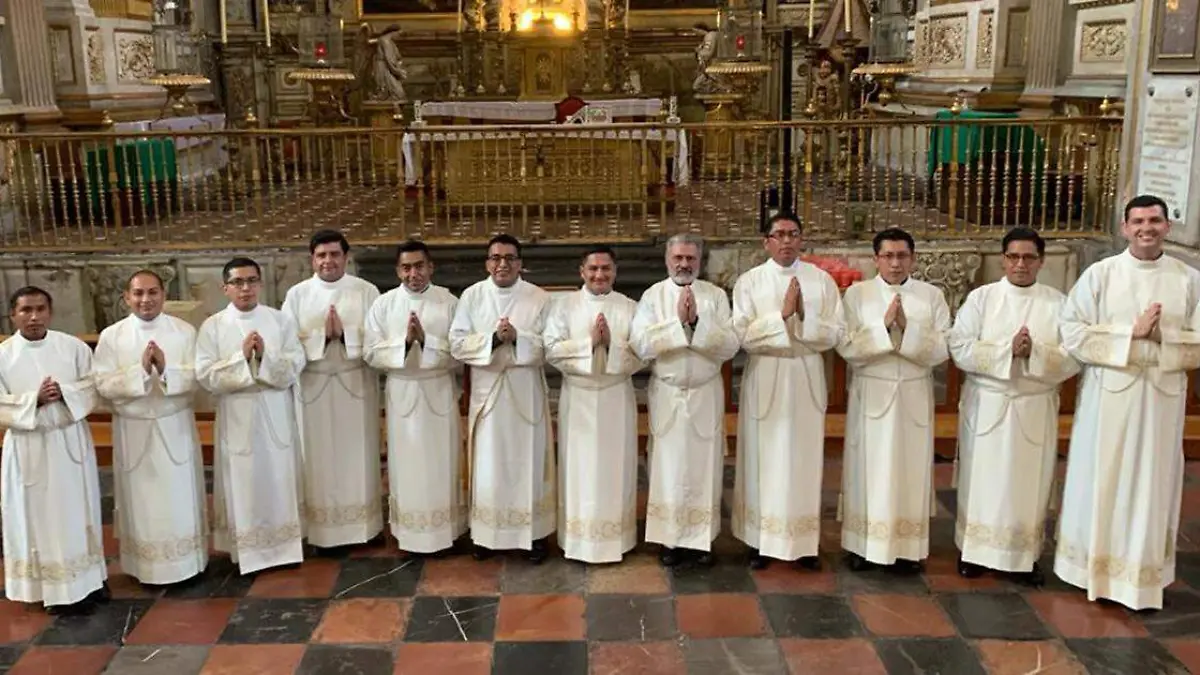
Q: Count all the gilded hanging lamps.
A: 4